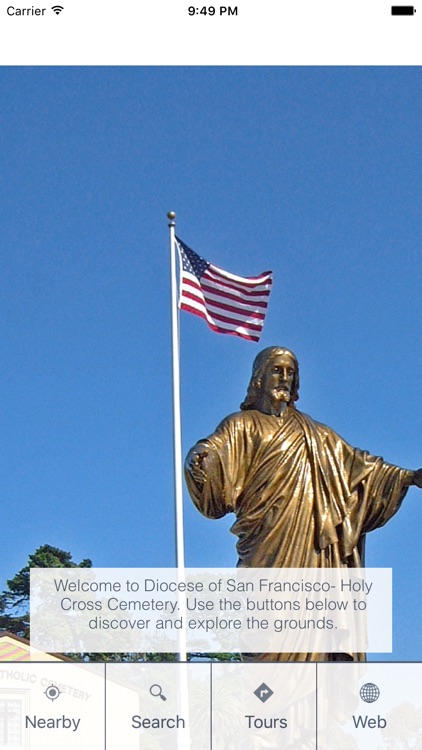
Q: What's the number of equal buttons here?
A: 4